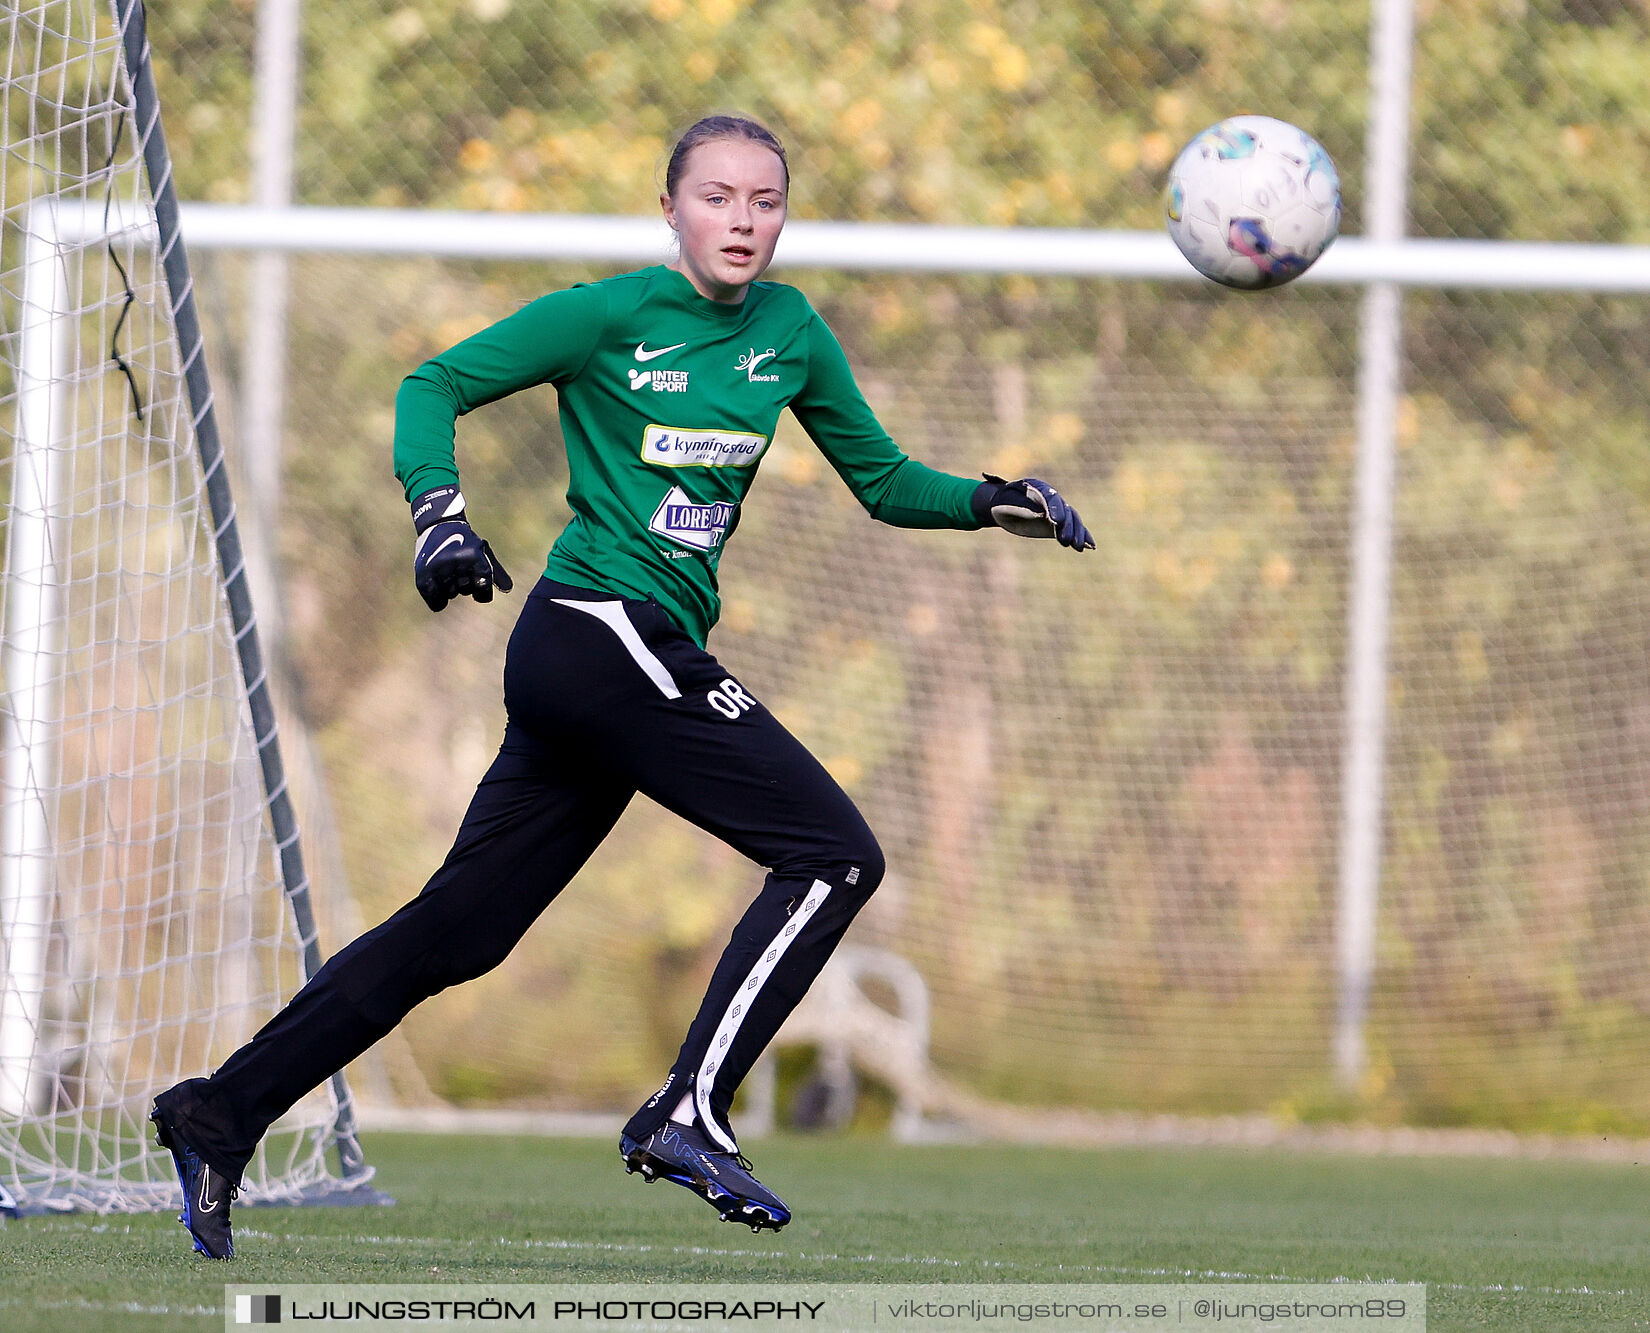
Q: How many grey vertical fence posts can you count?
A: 2